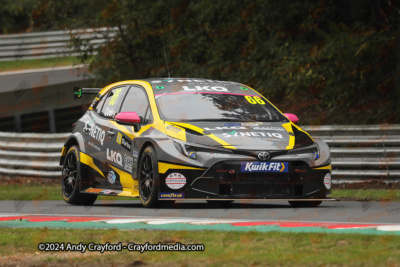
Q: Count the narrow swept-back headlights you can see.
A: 2